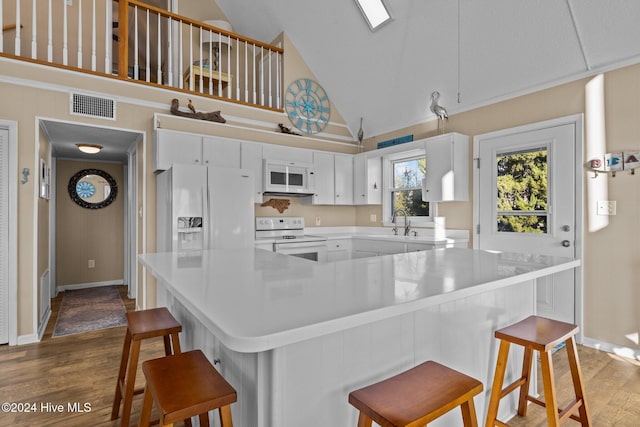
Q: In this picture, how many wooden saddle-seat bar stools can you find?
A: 4